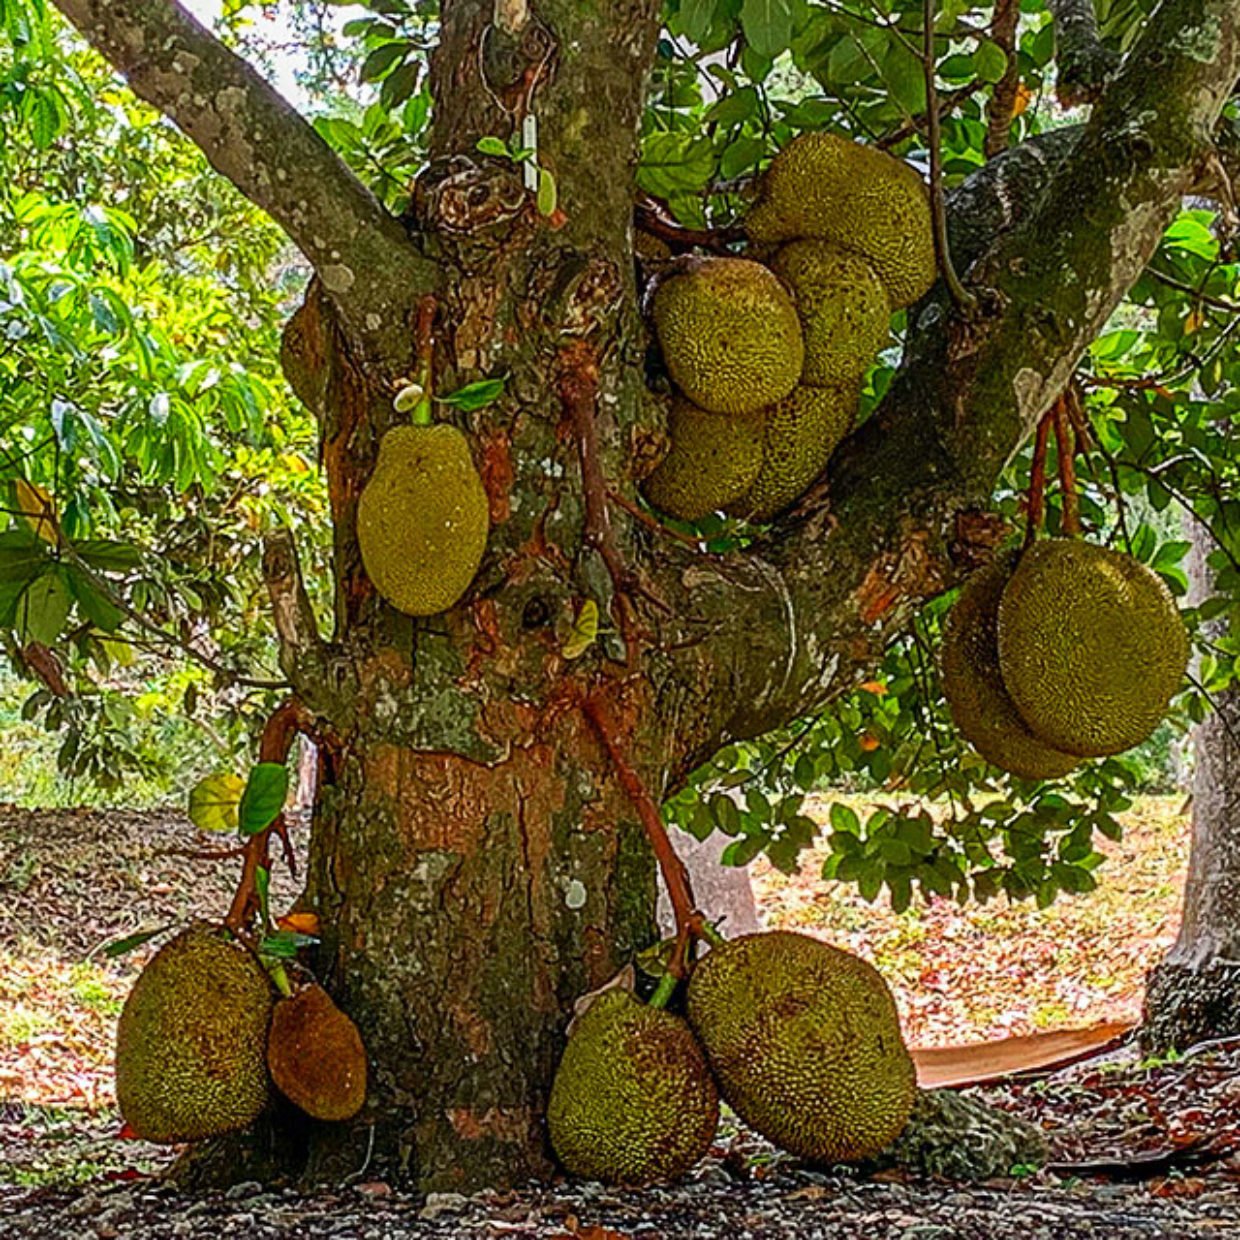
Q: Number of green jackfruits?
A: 11